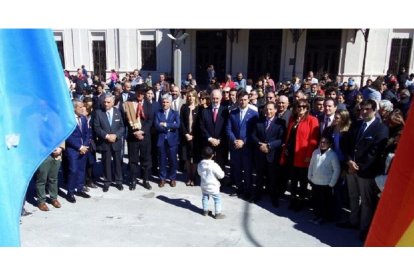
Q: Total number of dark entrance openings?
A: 3